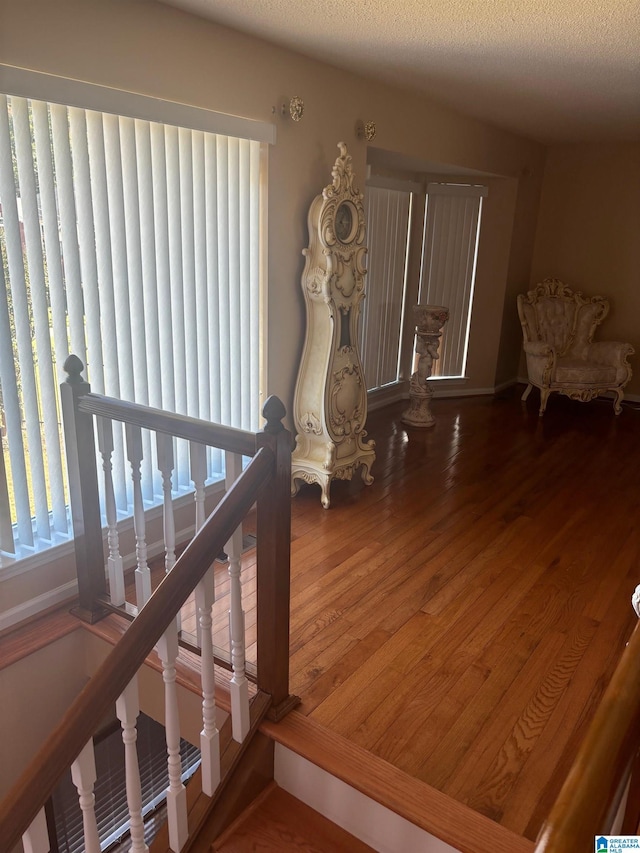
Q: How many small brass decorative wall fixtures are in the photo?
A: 2